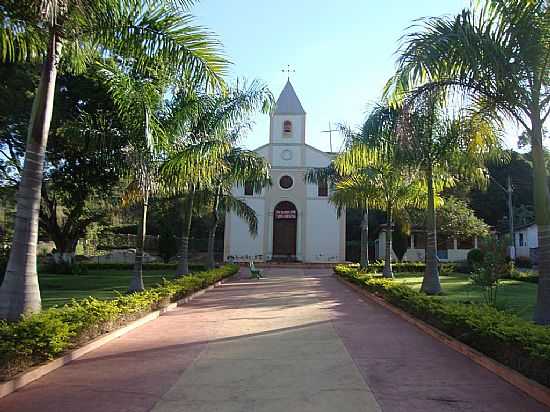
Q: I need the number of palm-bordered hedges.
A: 2